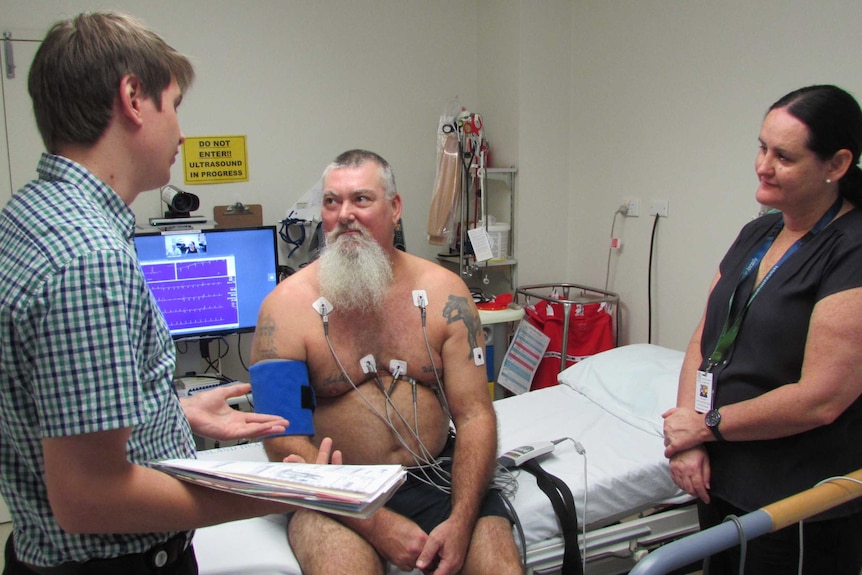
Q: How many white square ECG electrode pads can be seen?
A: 5